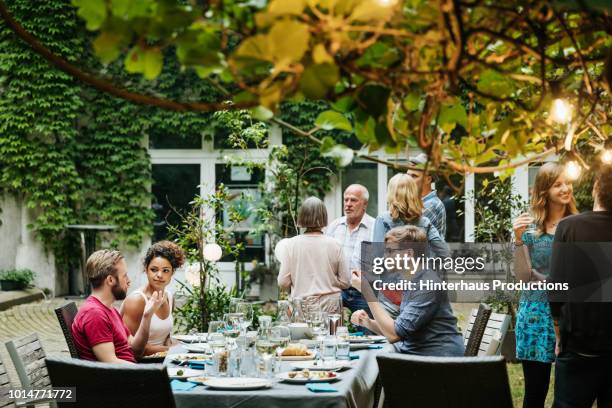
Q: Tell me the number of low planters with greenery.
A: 1